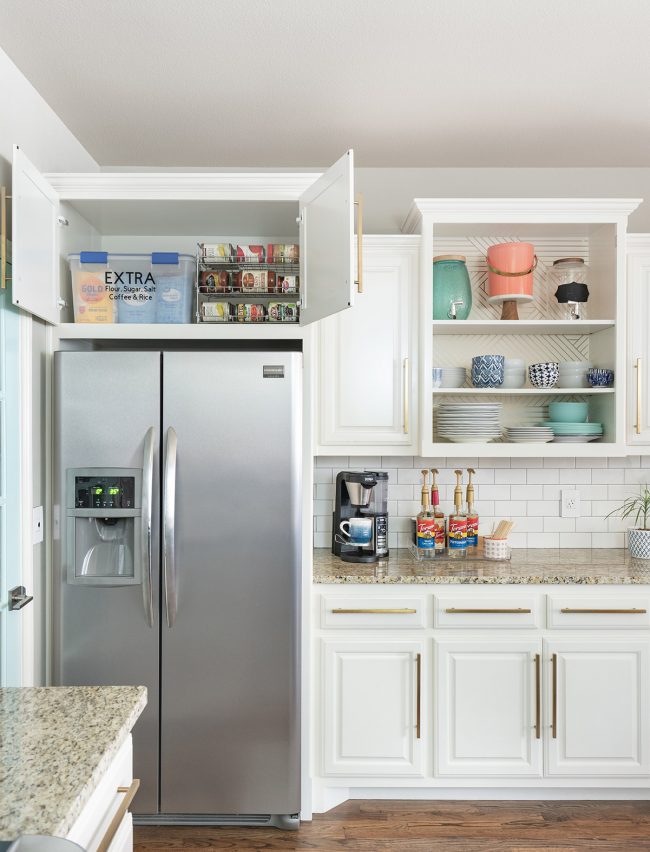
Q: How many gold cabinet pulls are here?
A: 11